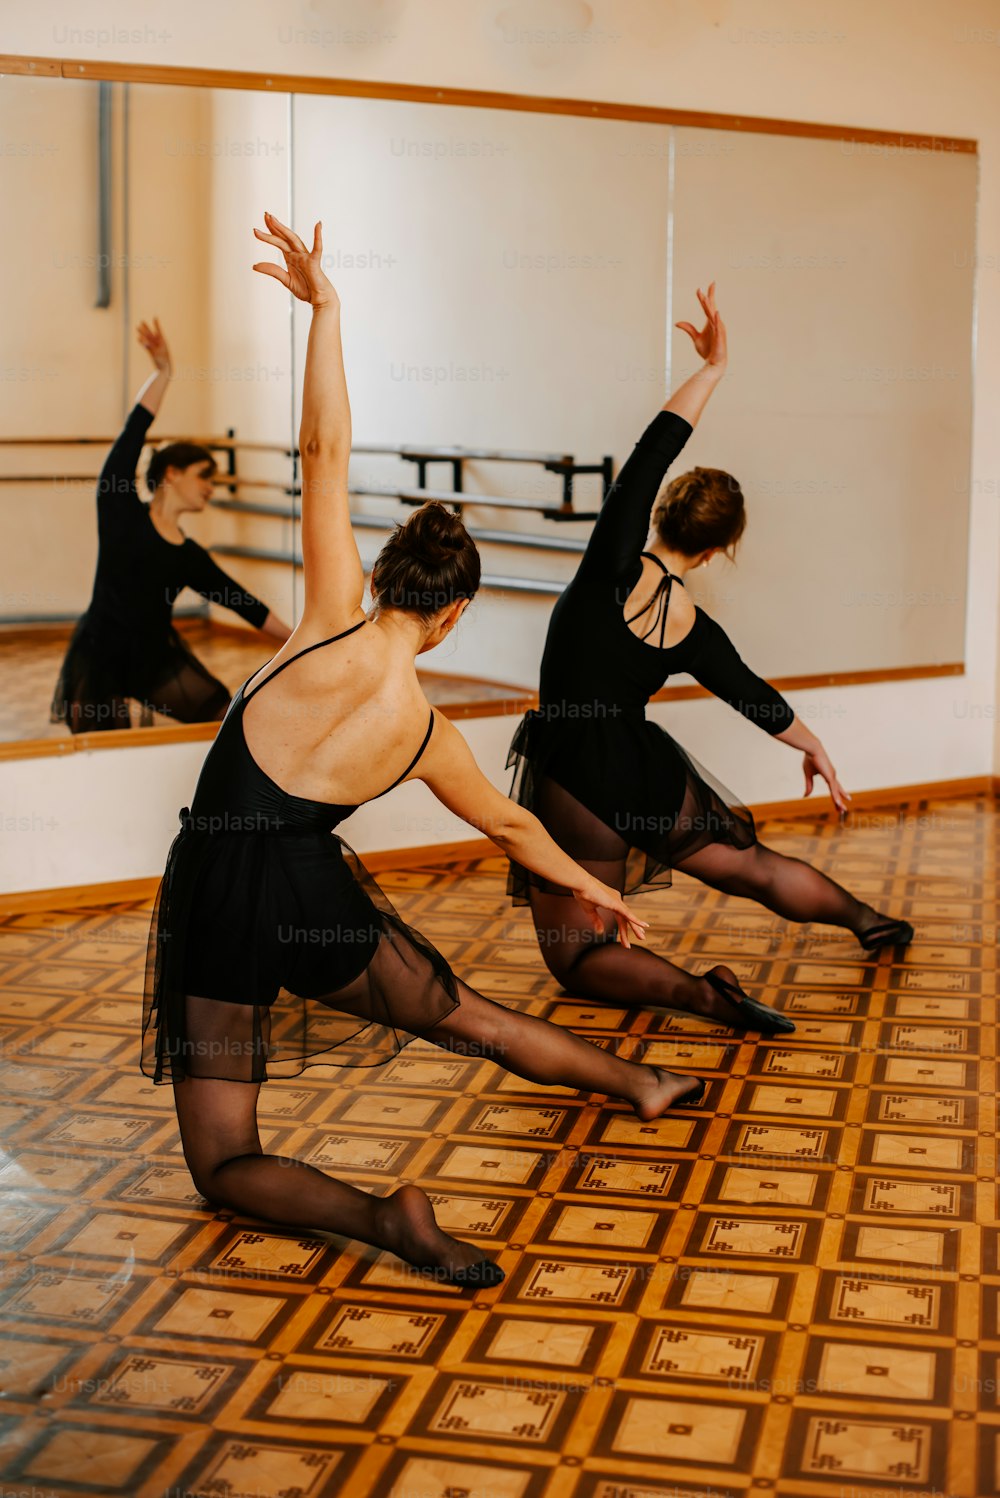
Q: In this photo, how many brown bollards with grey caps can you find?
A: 0